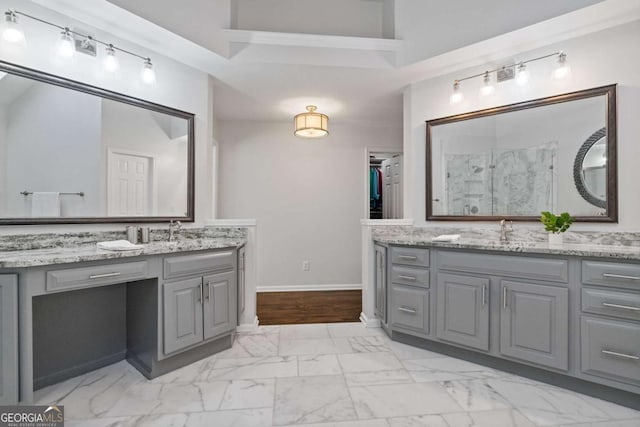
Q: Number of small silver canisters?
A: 2